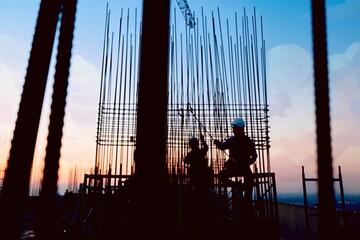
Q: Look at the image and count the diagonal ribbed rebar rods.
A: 2